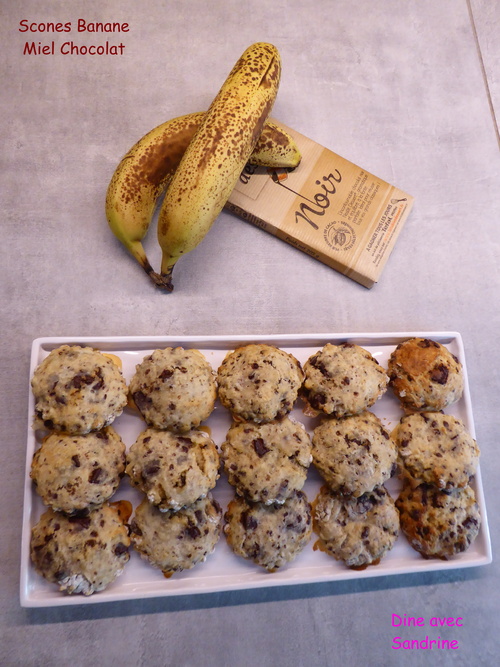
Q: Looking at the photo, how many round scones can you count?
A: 15